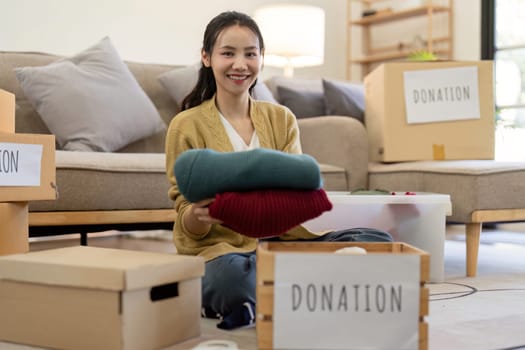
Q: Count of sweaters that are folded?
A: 2